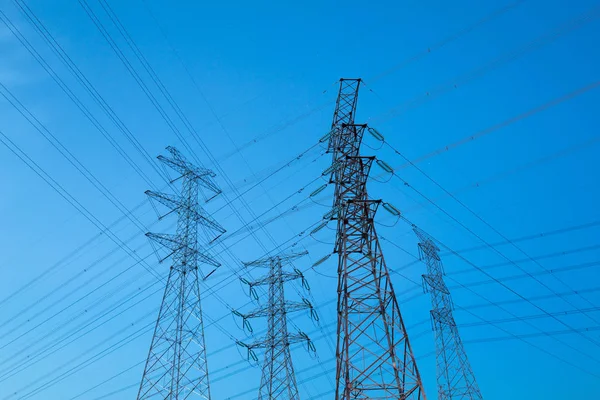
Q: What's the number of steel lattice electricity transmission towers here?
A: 4